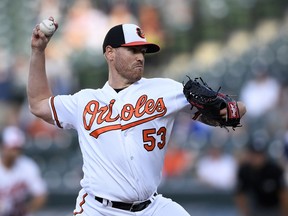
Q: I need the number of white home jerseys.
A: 2